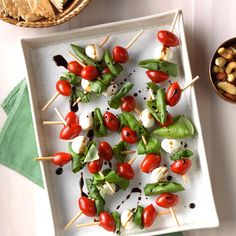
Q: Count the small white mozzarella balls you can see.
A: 11